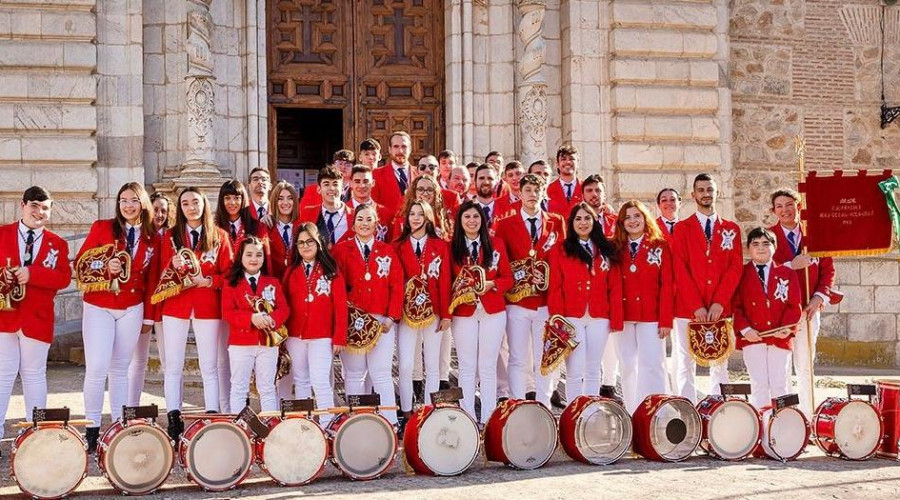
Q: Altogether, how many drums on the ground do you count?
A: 13